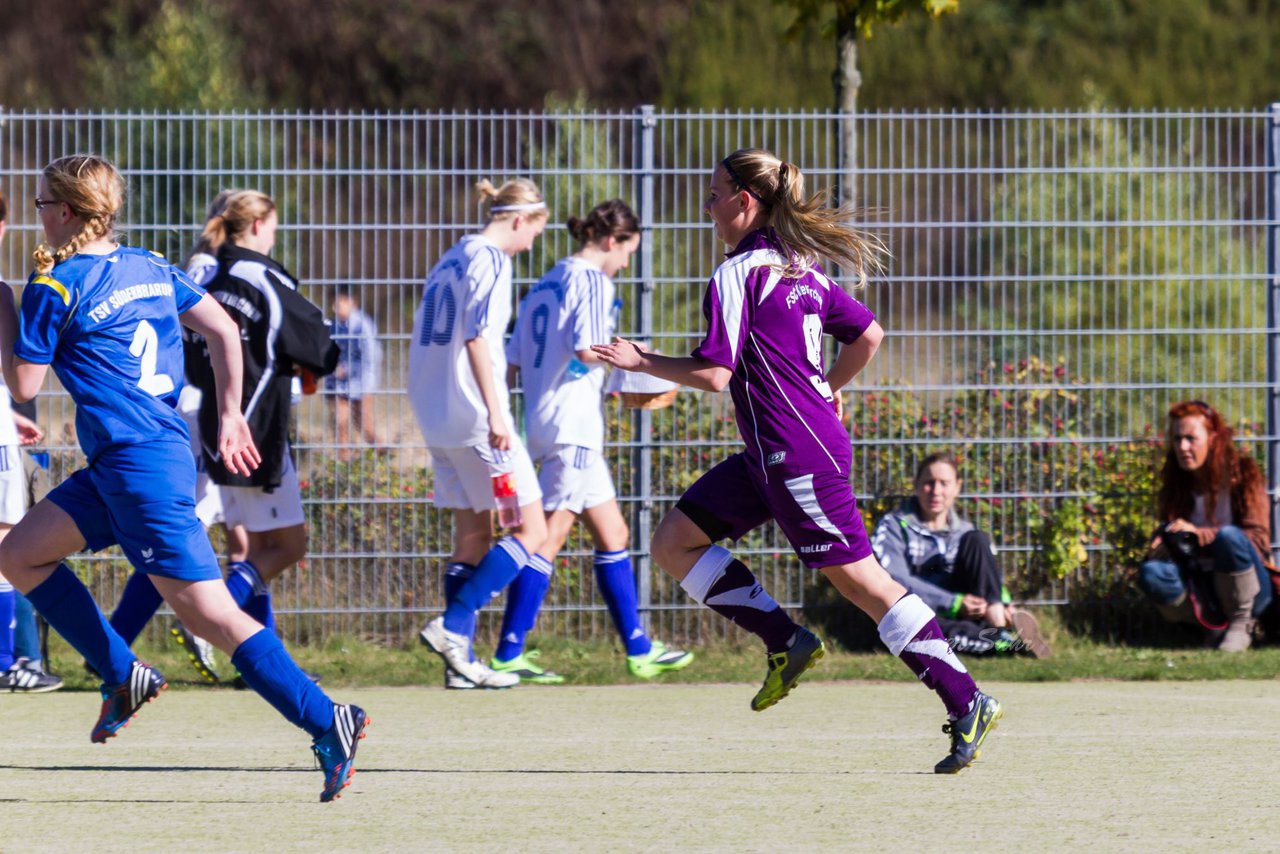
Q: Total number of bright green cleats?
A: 2